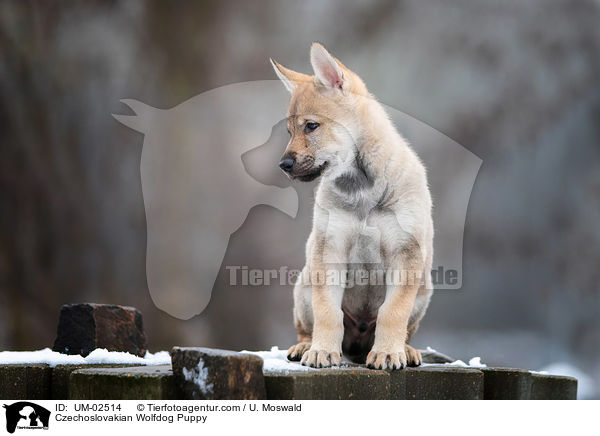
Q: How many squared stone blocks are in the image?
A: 2